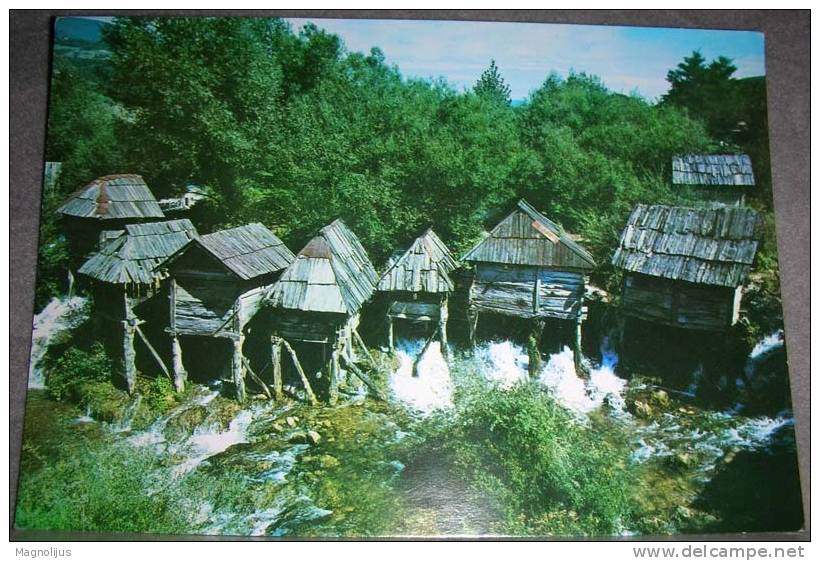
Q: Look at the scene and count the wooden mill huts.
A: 8